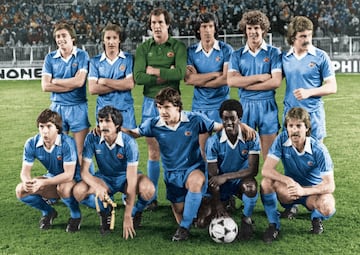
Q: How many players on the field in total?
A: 11